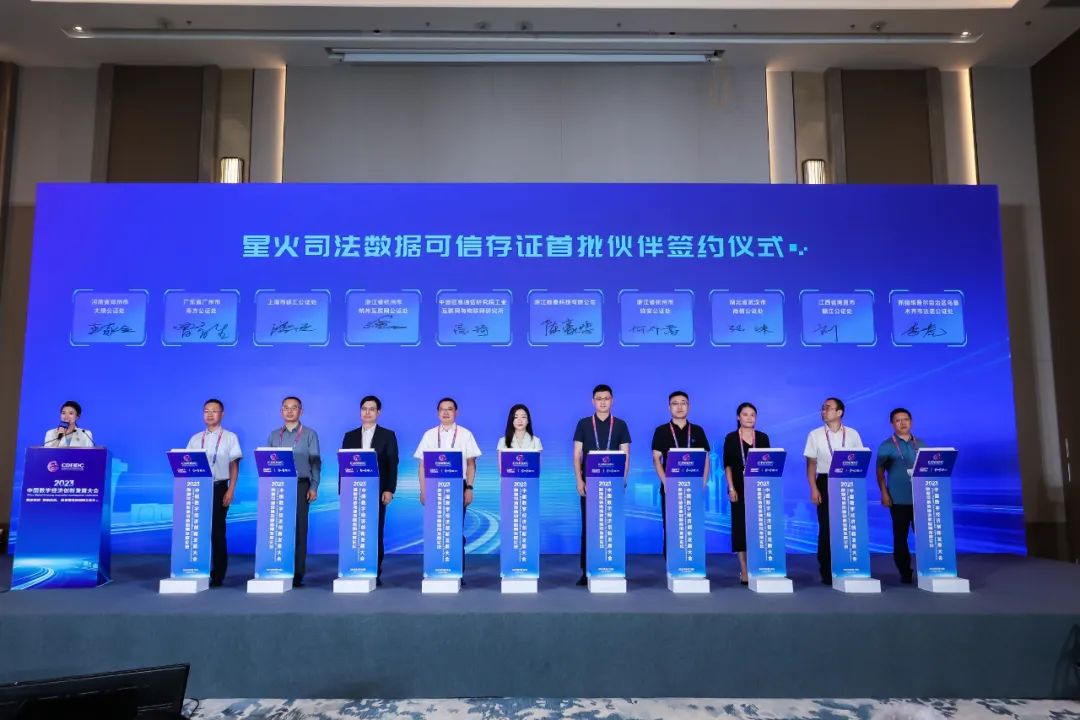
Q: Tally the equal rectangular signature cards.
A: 10